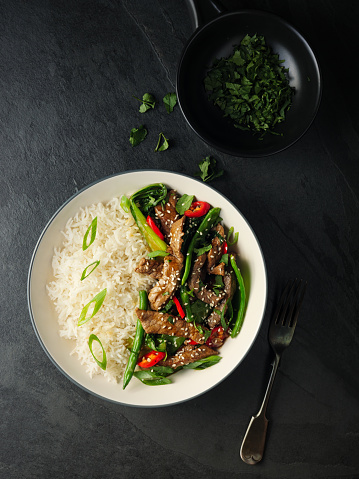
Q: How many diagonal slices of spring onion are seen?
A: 4